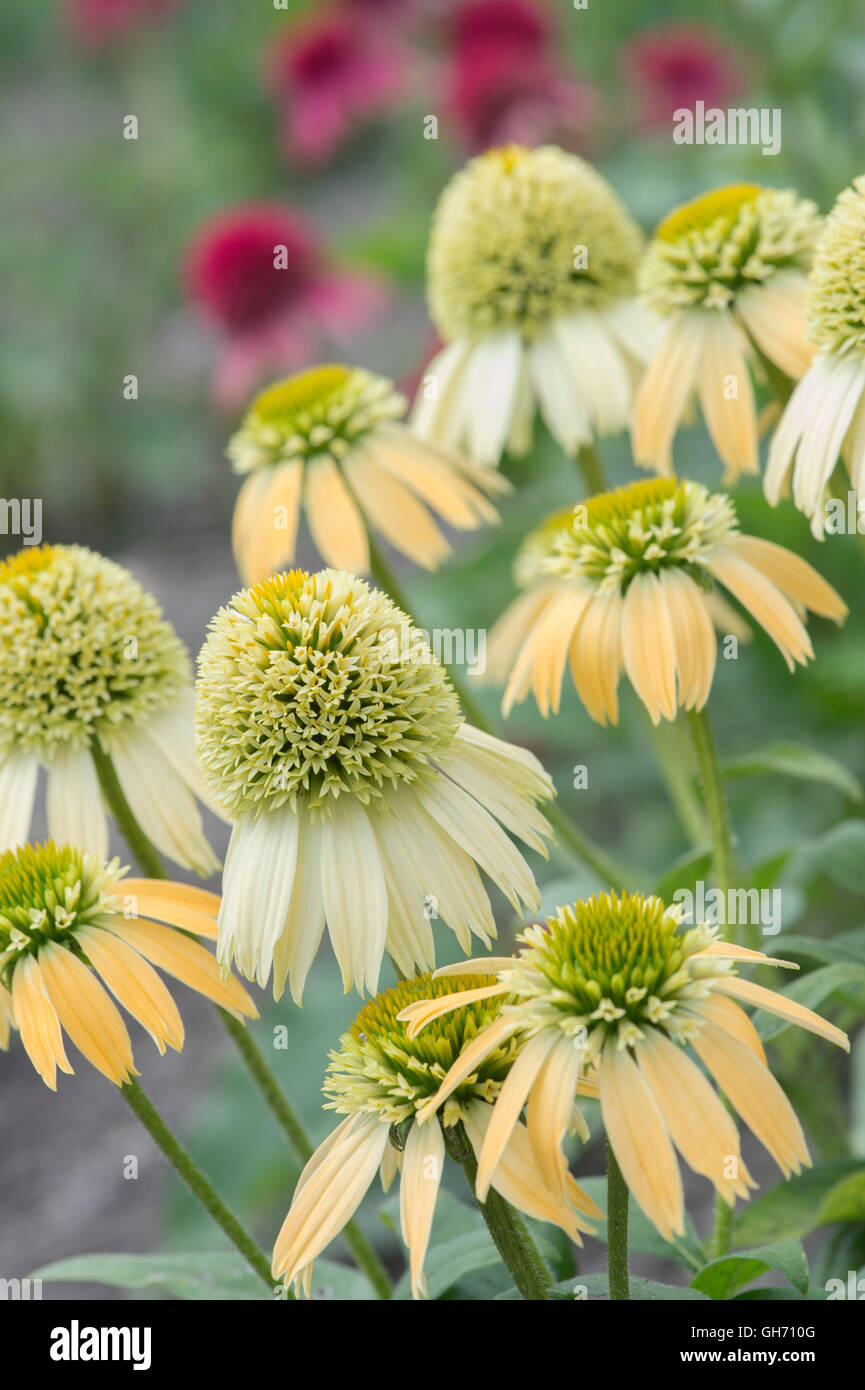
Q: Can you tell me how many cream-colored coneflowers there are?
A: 4